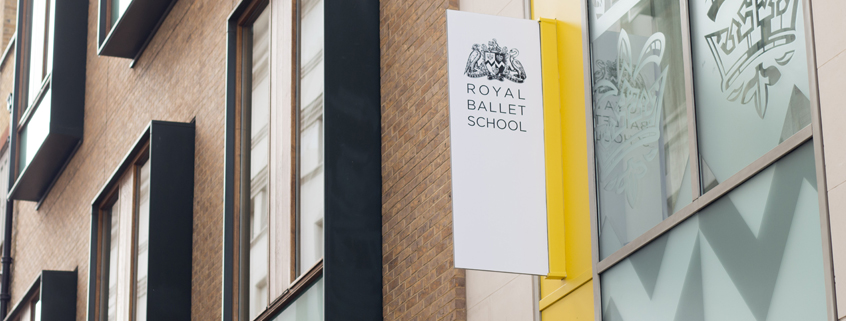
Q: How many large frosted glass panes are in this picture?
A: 3